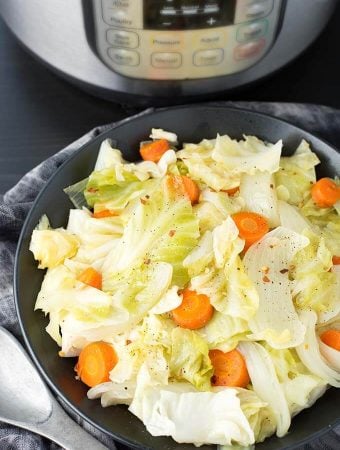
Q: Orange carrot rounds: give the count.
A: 12